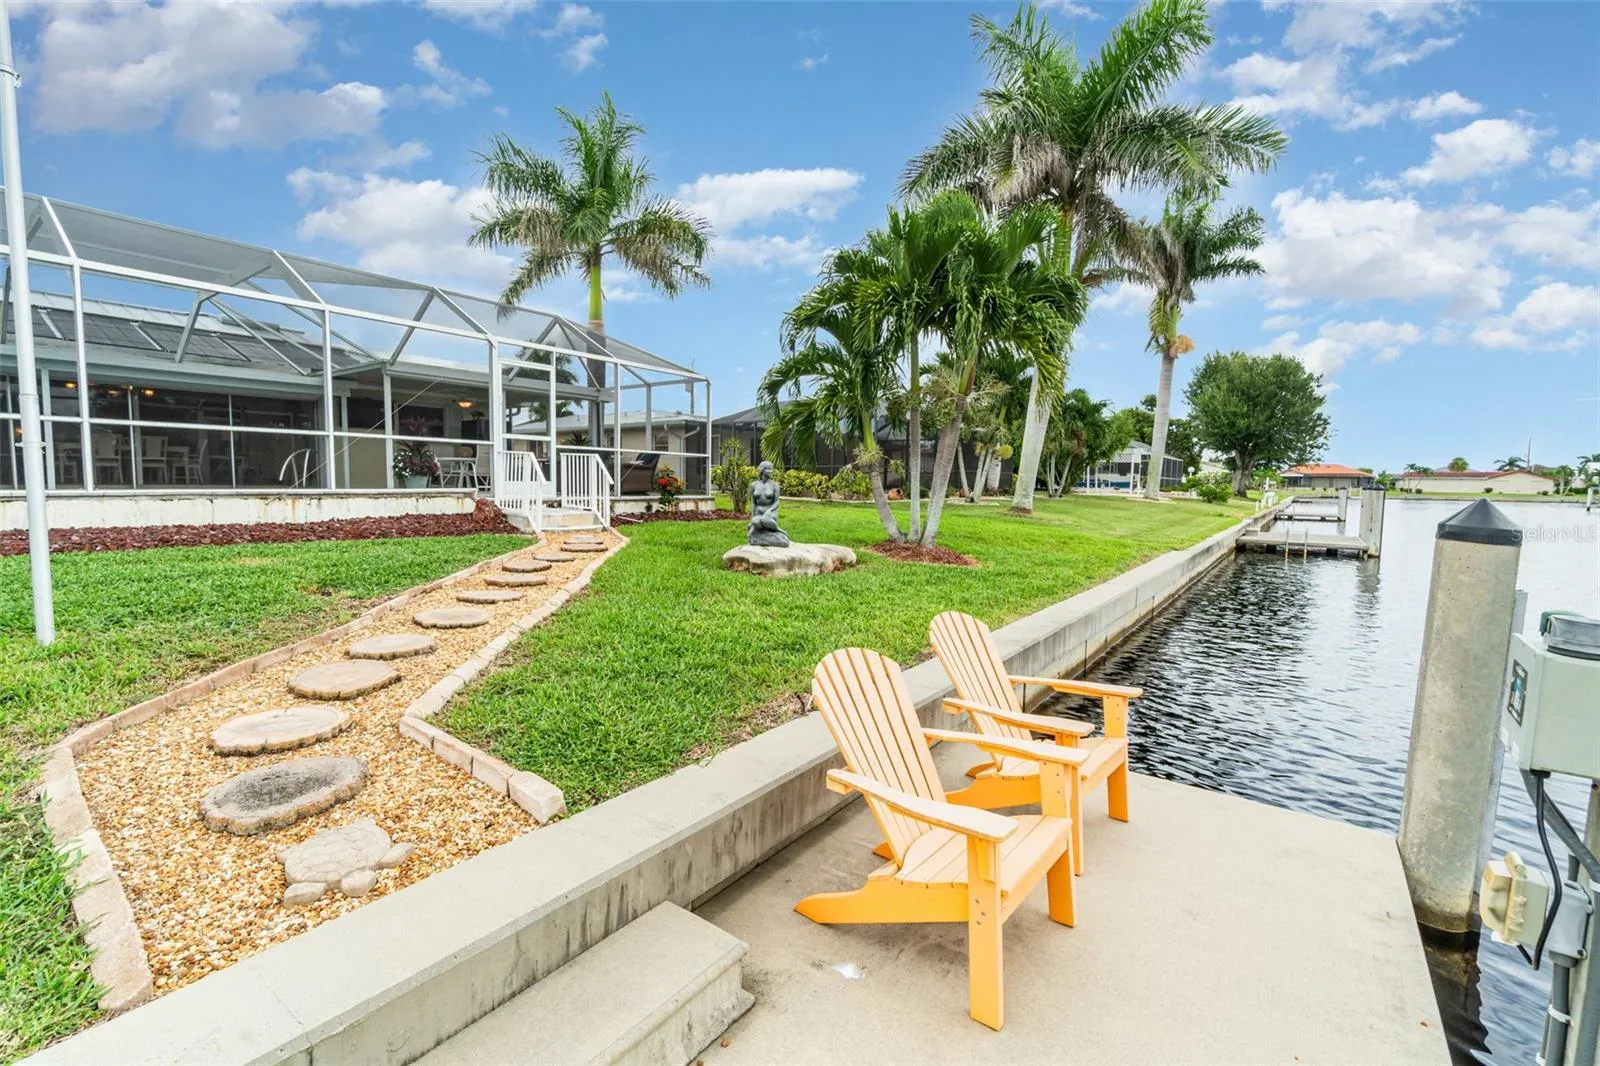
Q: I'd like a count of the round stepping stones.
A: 11